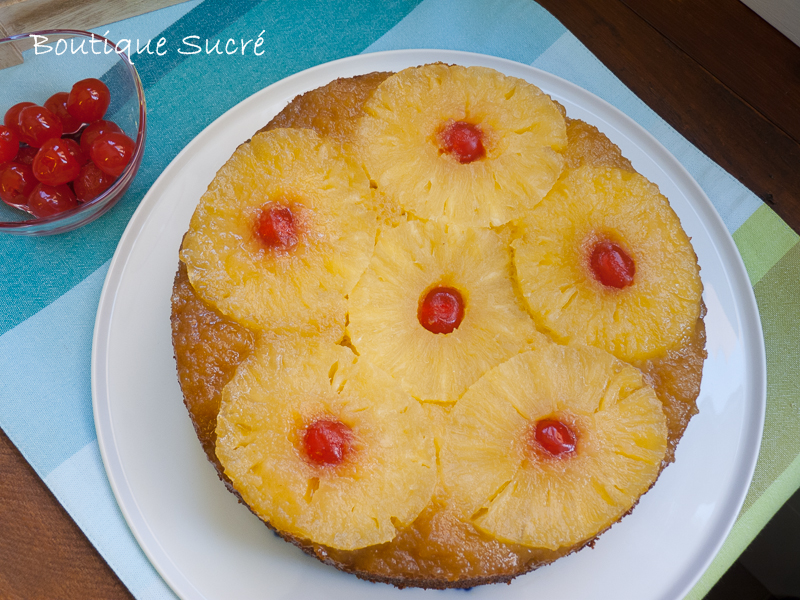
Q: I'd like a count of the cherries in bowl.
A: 13